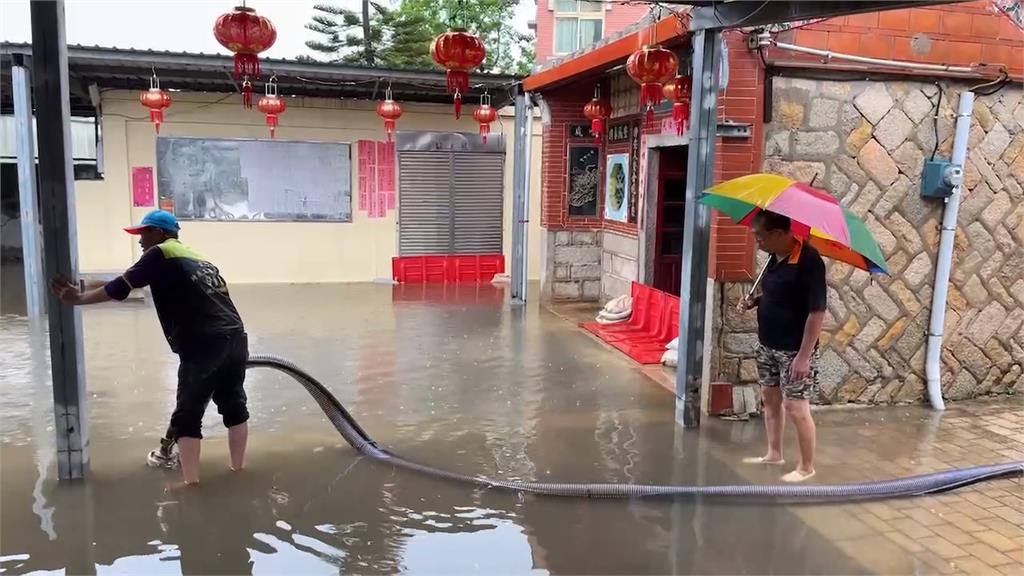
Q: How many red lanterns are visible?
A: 9